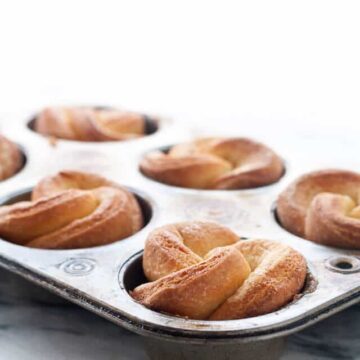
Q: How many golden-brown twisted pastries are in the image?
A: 6